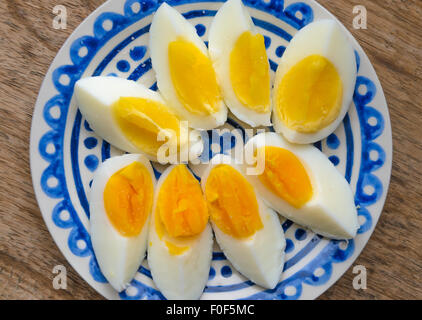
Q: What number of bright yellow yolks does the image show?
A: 4